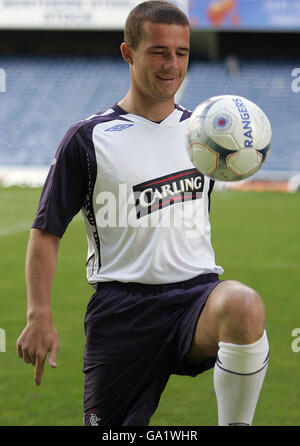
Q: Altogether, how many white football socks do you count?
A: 1